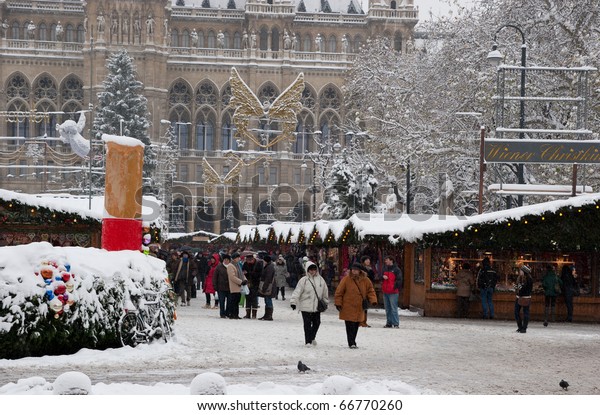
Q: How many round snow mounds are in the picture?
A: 3